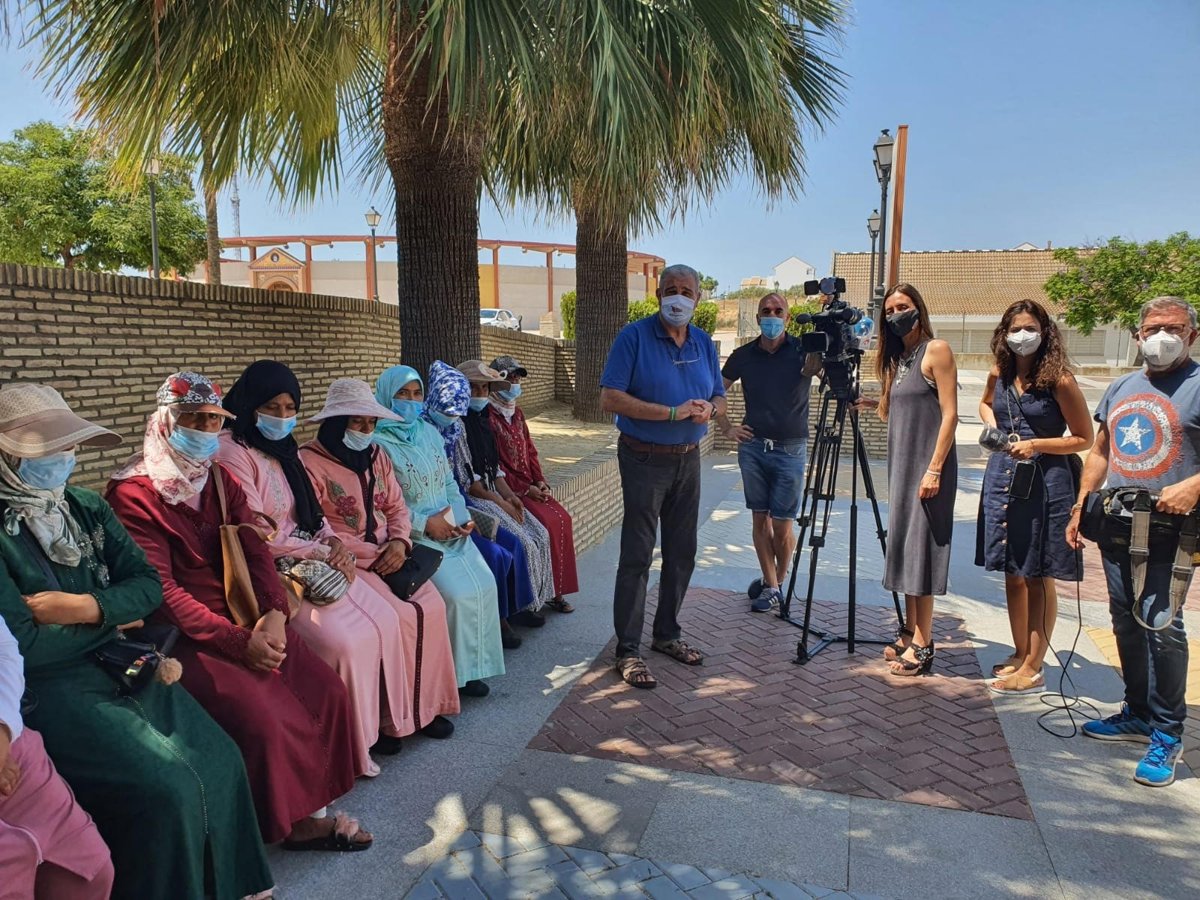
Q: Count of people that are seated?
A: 9